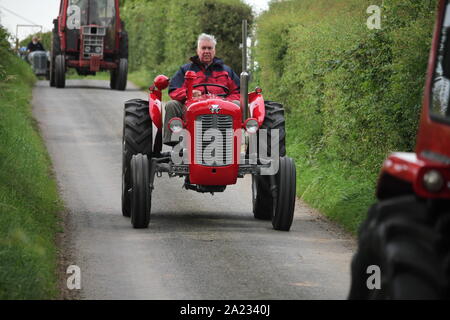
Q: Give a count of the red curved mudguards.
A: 2